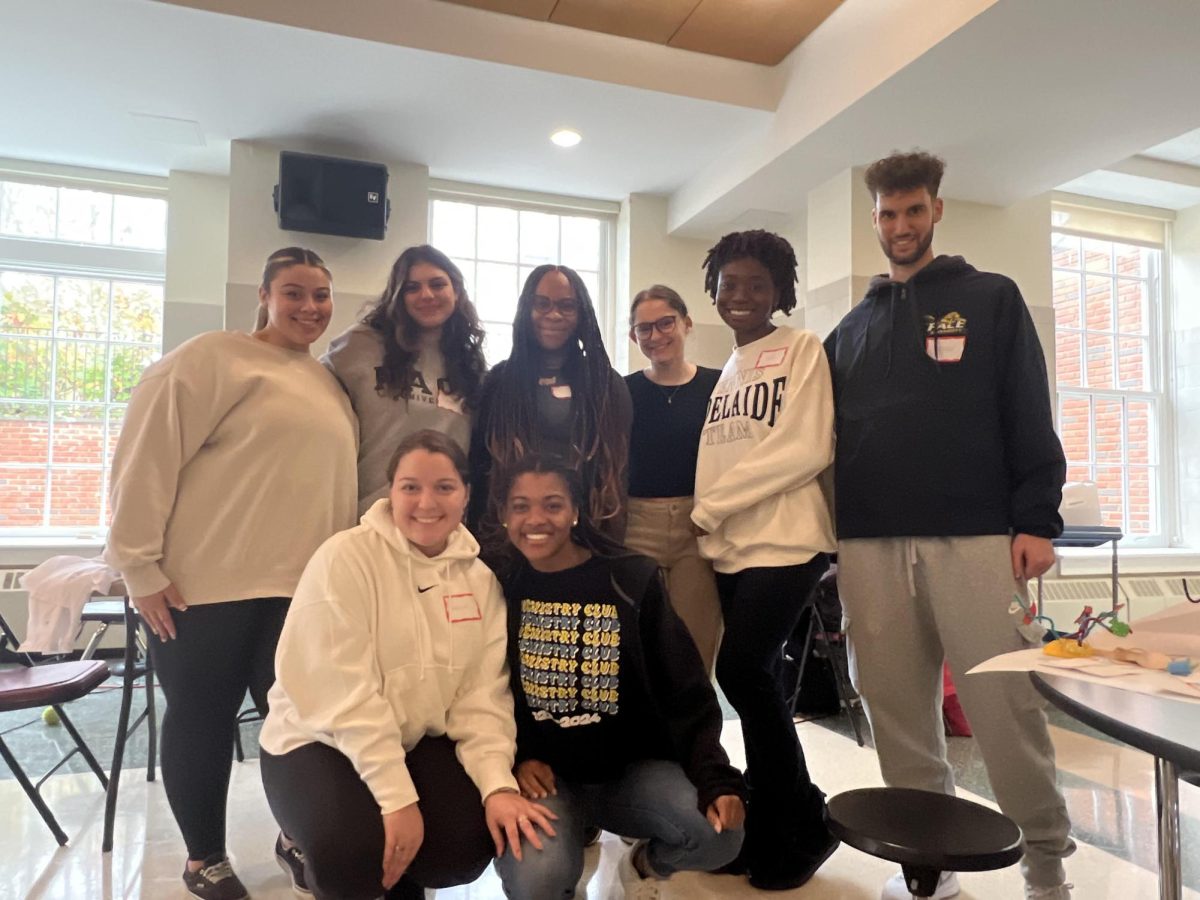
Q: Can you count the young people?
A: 8